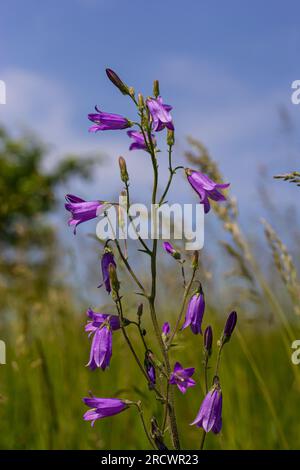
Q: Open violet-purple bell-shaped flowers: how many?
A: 12